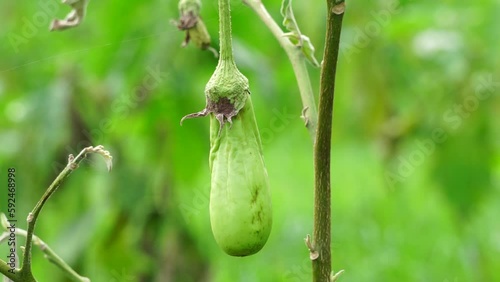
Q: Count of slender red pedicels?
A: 0